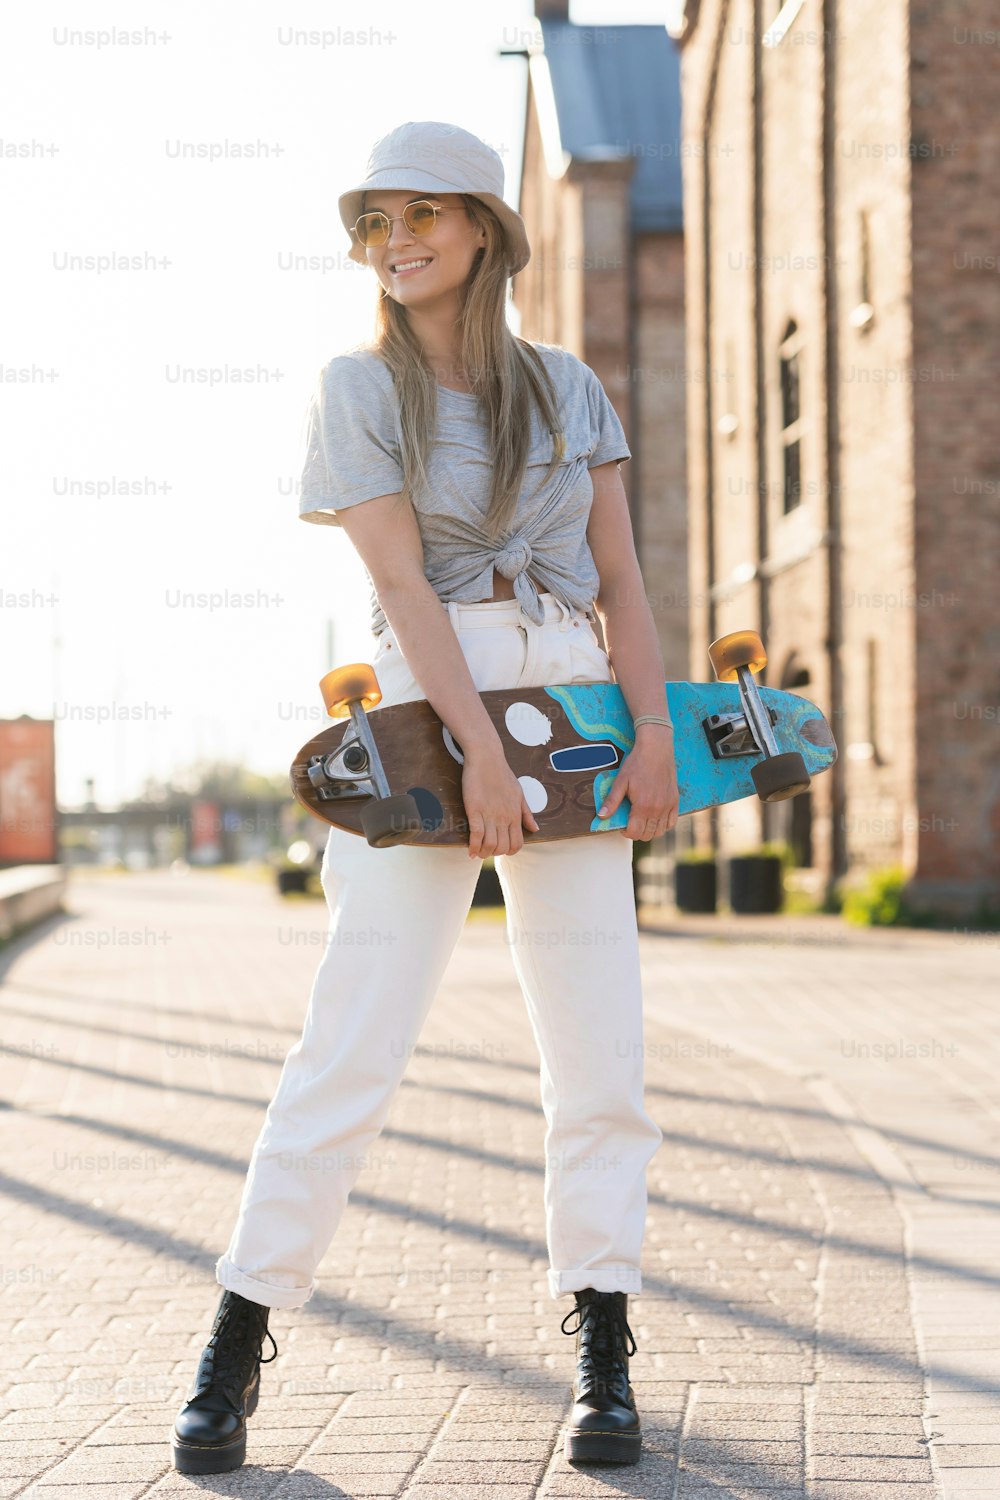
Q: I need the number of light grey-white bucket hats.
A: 1